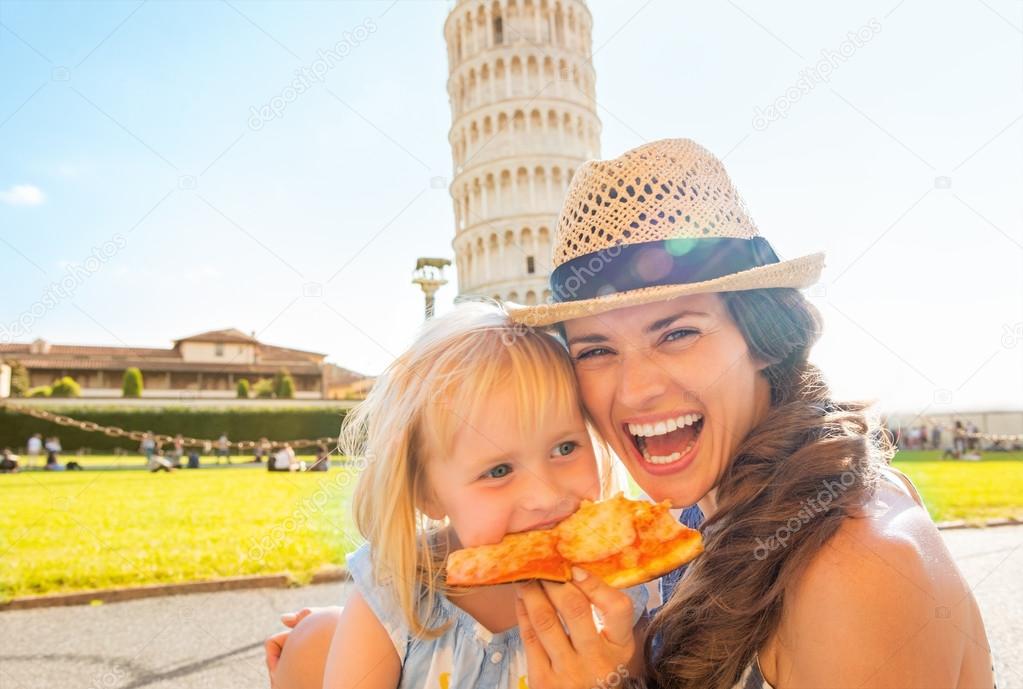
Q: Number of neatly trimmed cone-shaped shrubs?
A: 3